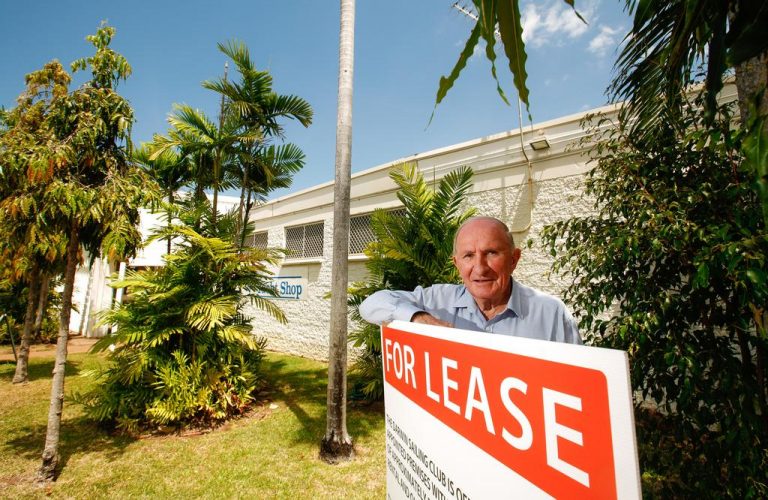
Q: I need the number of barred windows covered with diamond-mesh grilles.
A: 3